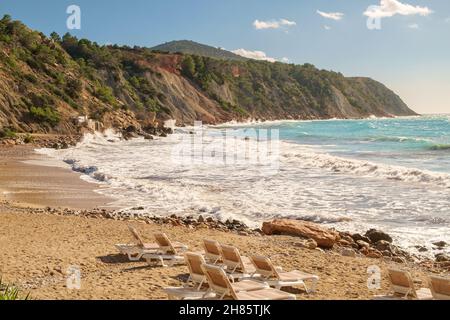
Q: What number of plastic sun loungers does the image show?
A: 9